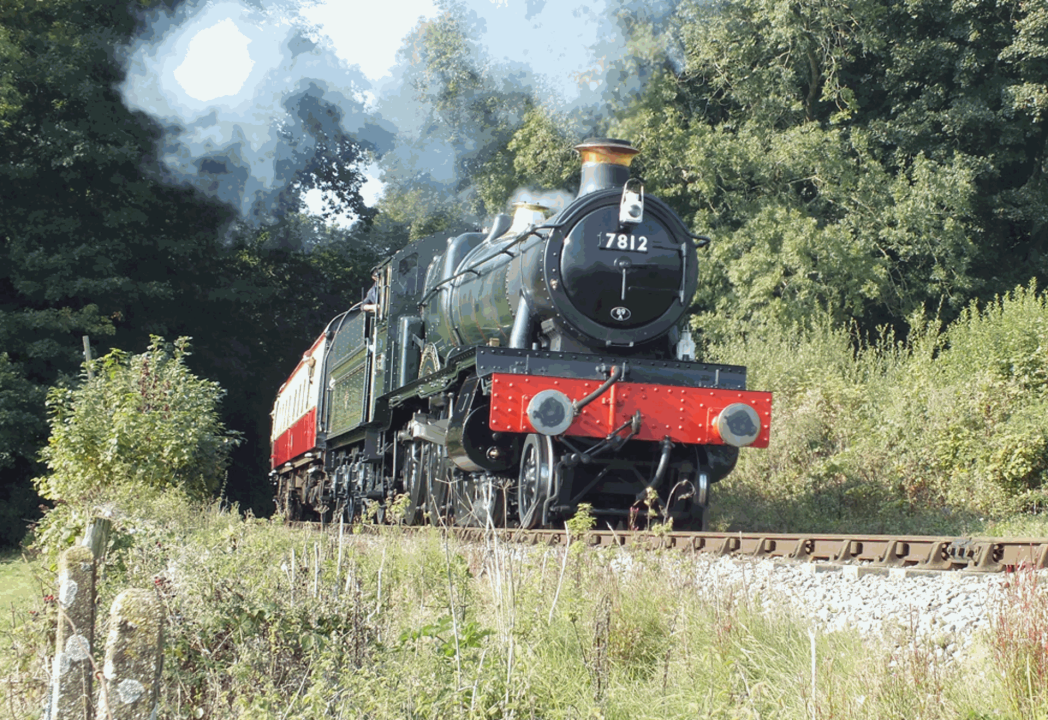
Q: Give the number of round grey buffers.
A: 2